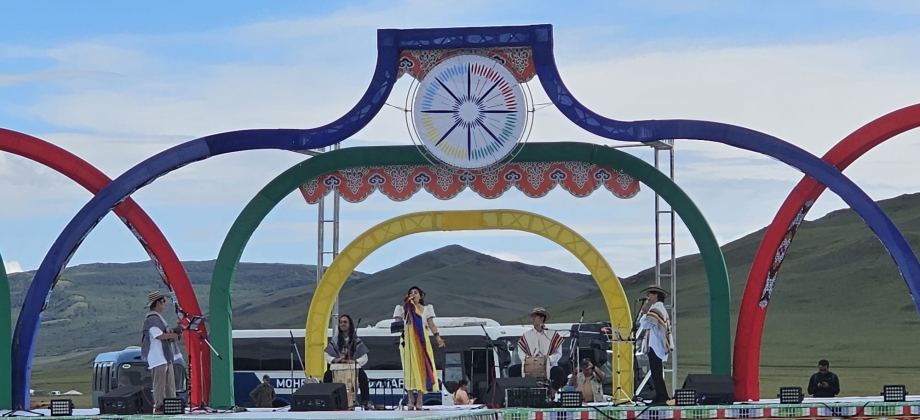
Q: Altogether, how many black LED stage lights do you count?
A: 6